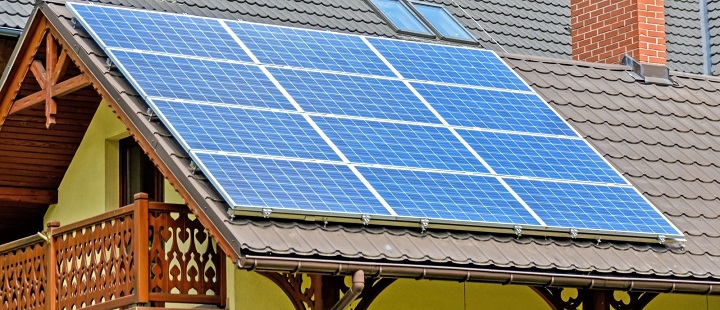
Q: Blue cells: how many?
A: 12